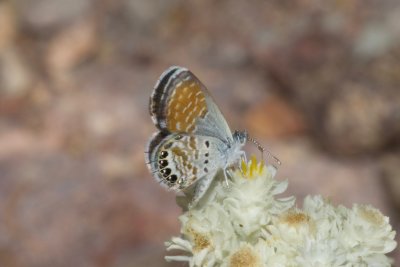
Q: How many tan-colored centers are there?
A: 4